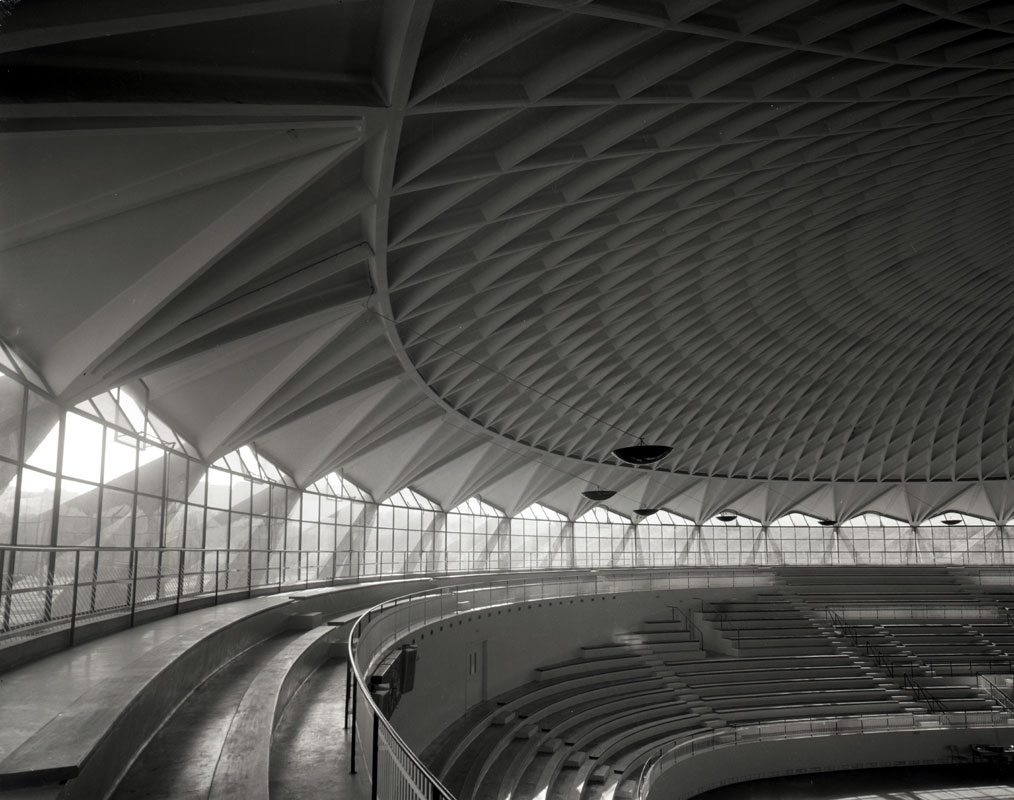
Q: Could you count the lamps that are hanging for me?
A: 6